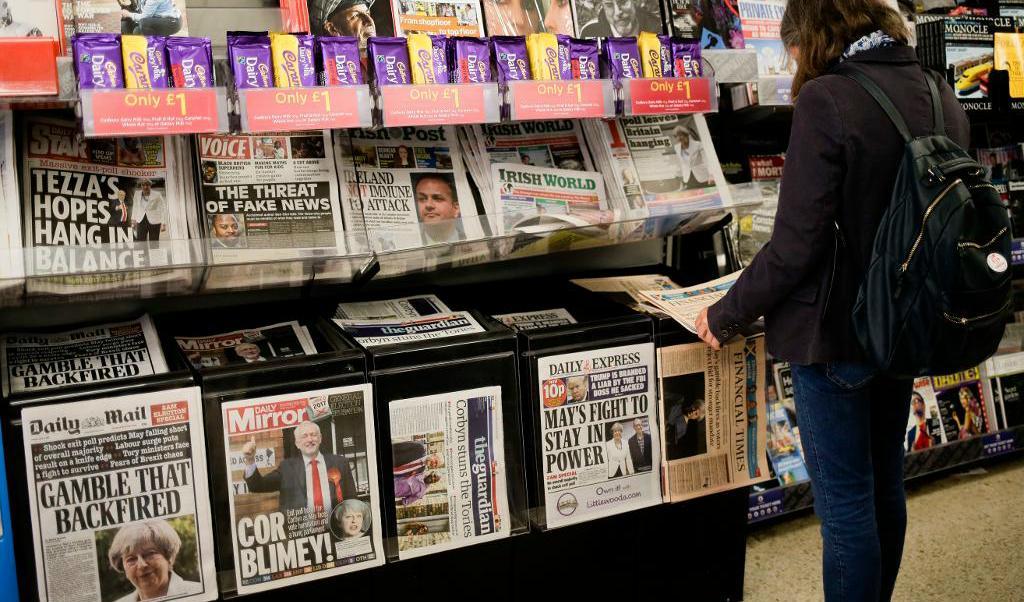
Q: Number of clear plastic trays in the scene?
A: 5